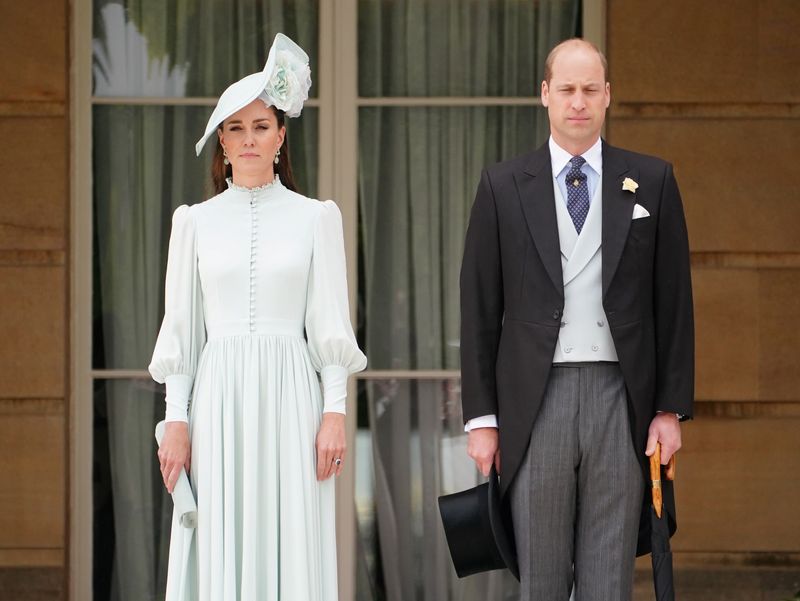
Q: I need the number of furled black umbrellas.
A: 1